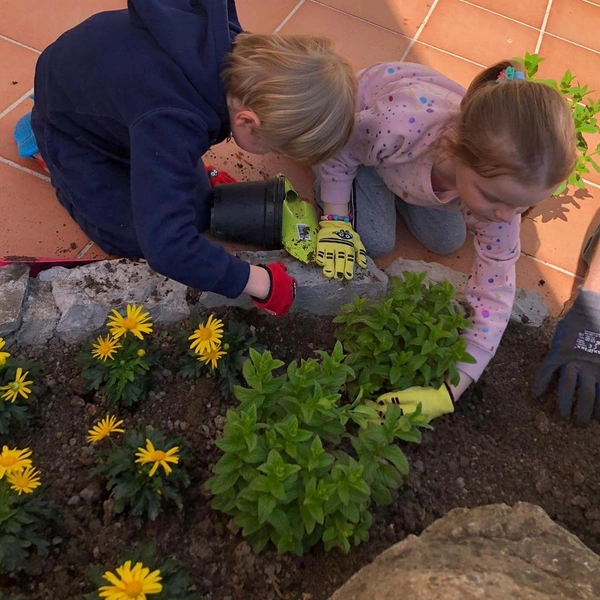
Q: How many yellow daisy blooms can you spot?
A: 11